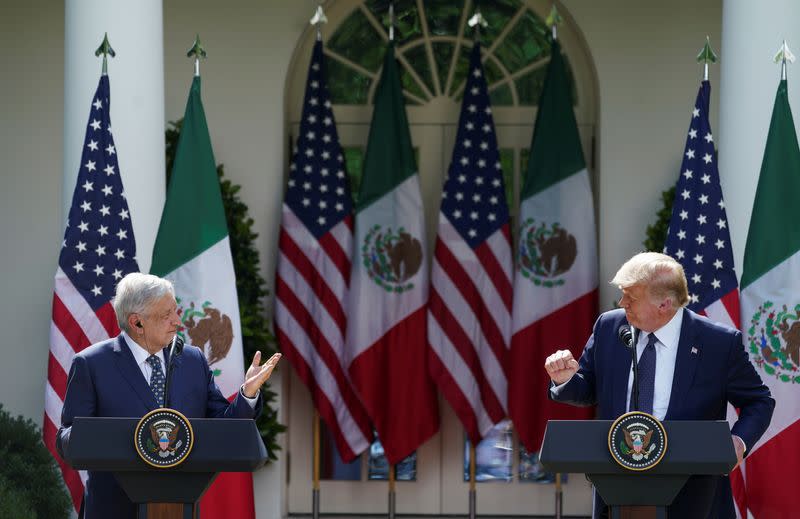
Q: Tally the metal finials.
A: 8